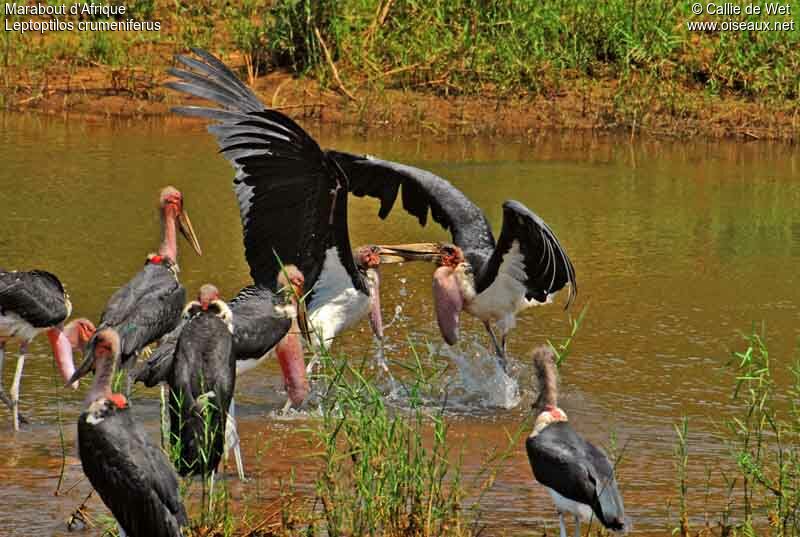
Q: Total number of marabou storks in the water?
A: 8